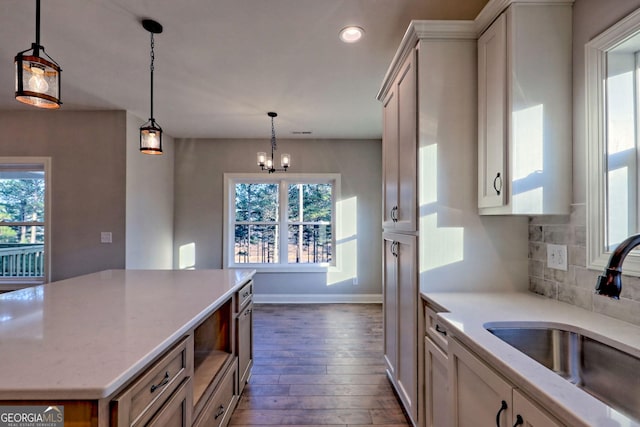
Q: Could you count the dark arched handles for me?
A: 12